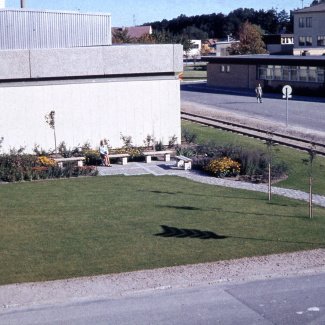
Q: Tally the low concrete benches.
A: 4